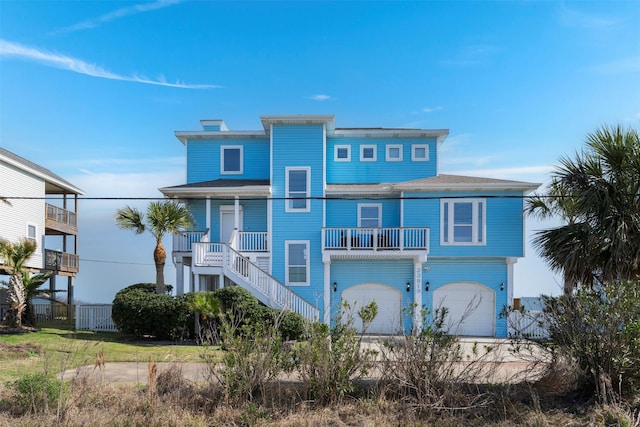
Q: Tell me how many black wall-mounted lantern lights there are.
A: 4